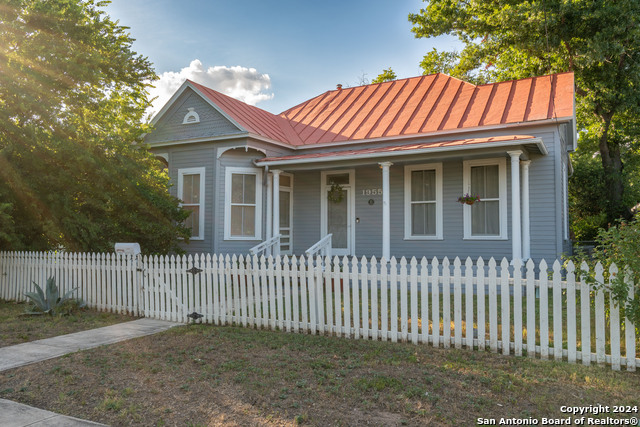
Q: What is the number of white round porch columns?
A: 5